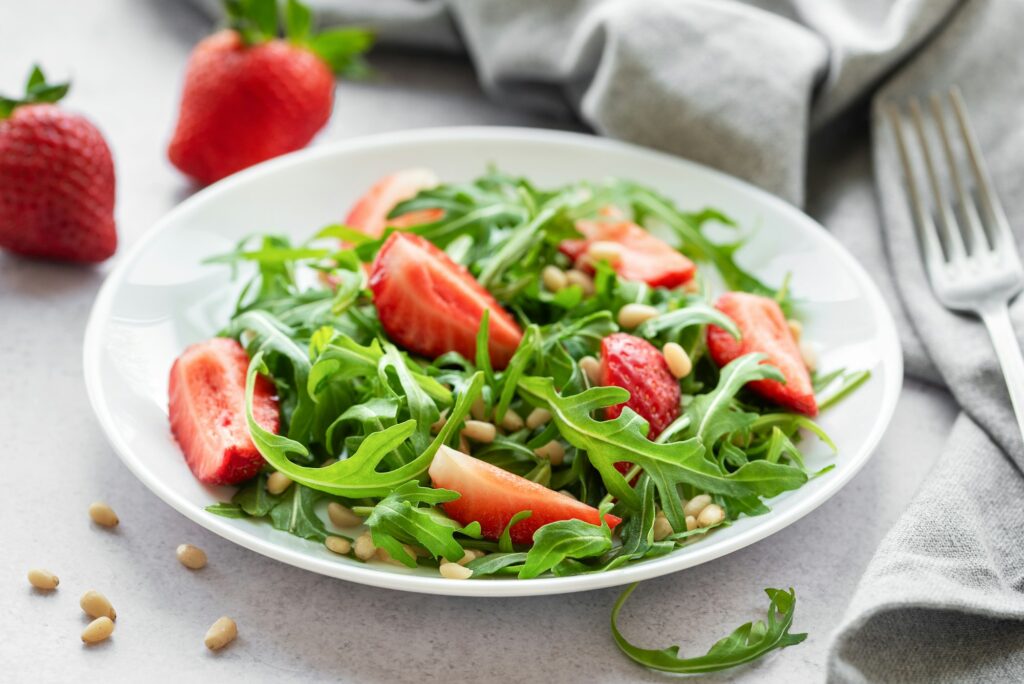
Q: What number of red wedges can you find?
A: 7